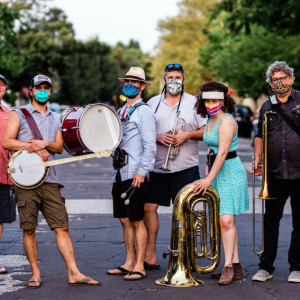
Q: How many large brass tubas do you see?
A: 1